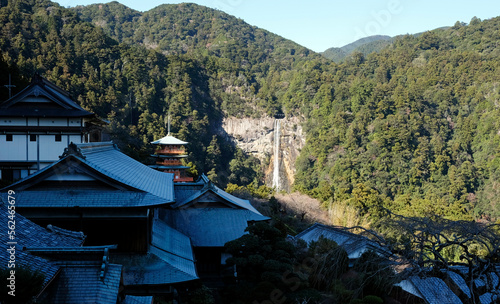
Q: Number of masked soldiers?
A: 0